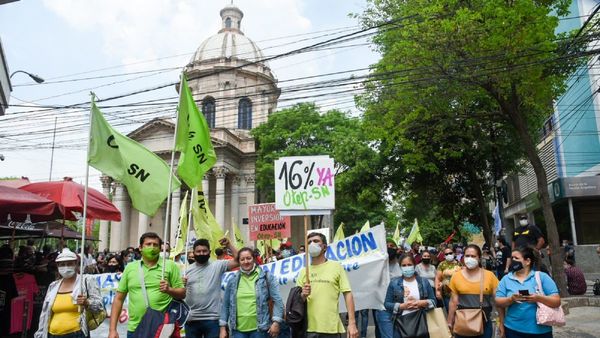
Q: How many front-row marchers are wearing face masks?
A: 7